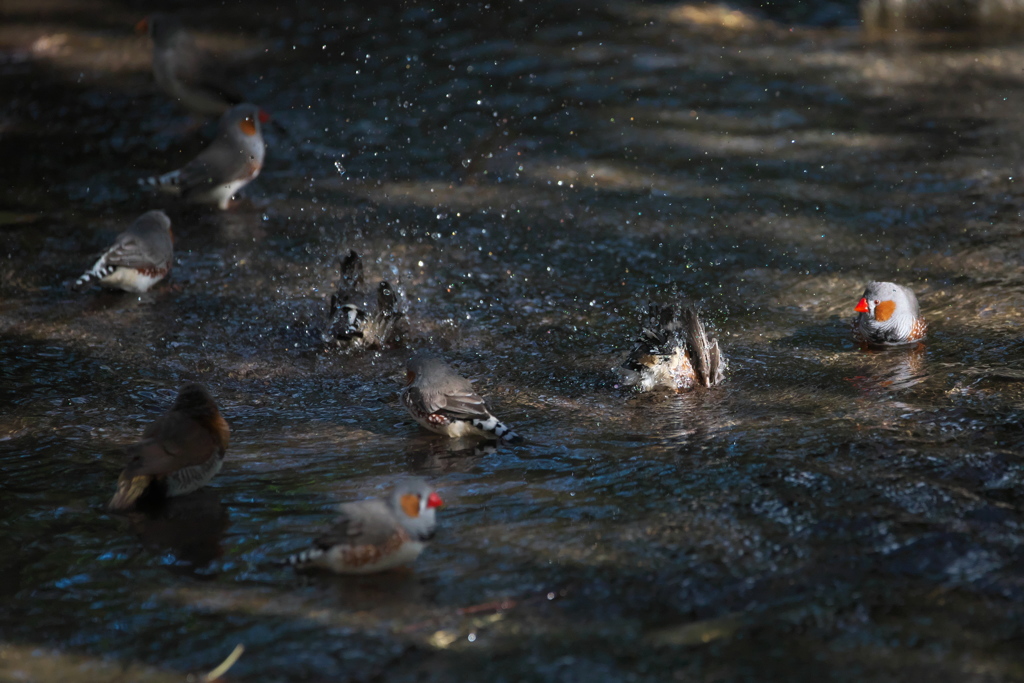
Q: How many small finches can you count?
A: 9